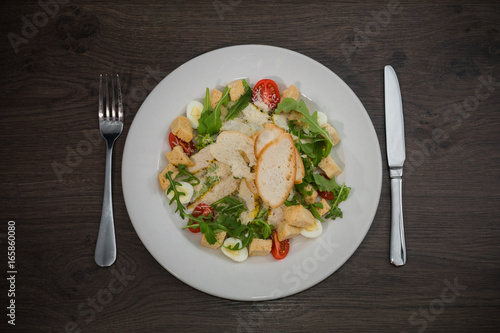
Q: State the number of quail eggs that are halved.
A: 5